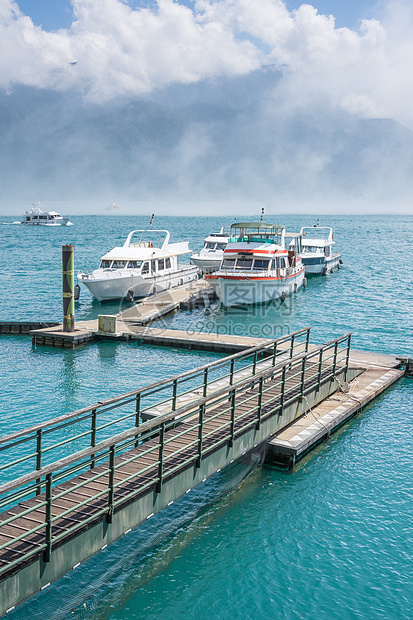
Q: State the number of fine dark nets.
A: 1